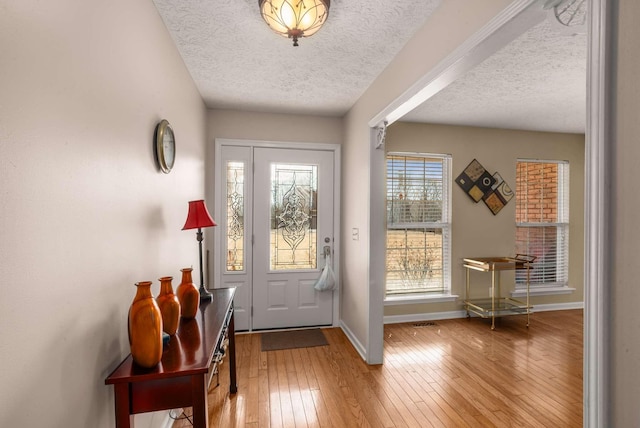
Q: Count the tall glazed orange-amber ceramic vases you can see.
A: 3